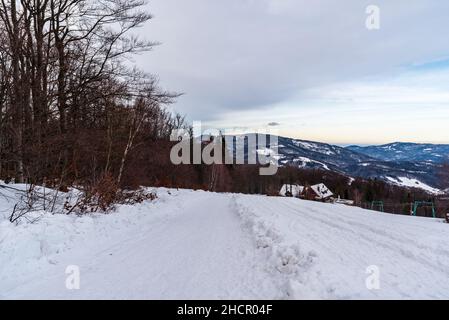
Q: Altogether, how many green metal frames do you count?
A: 2